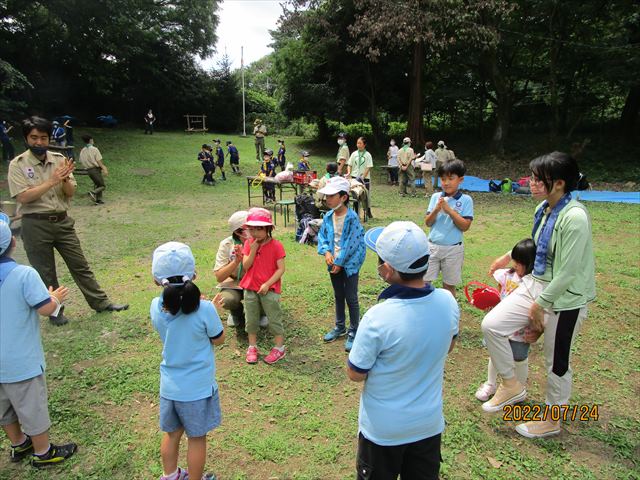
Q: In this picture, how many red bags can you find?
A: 1